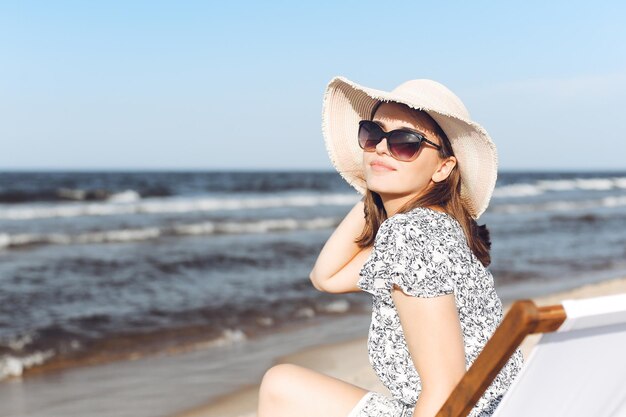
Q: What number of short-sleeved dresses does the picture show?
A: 1